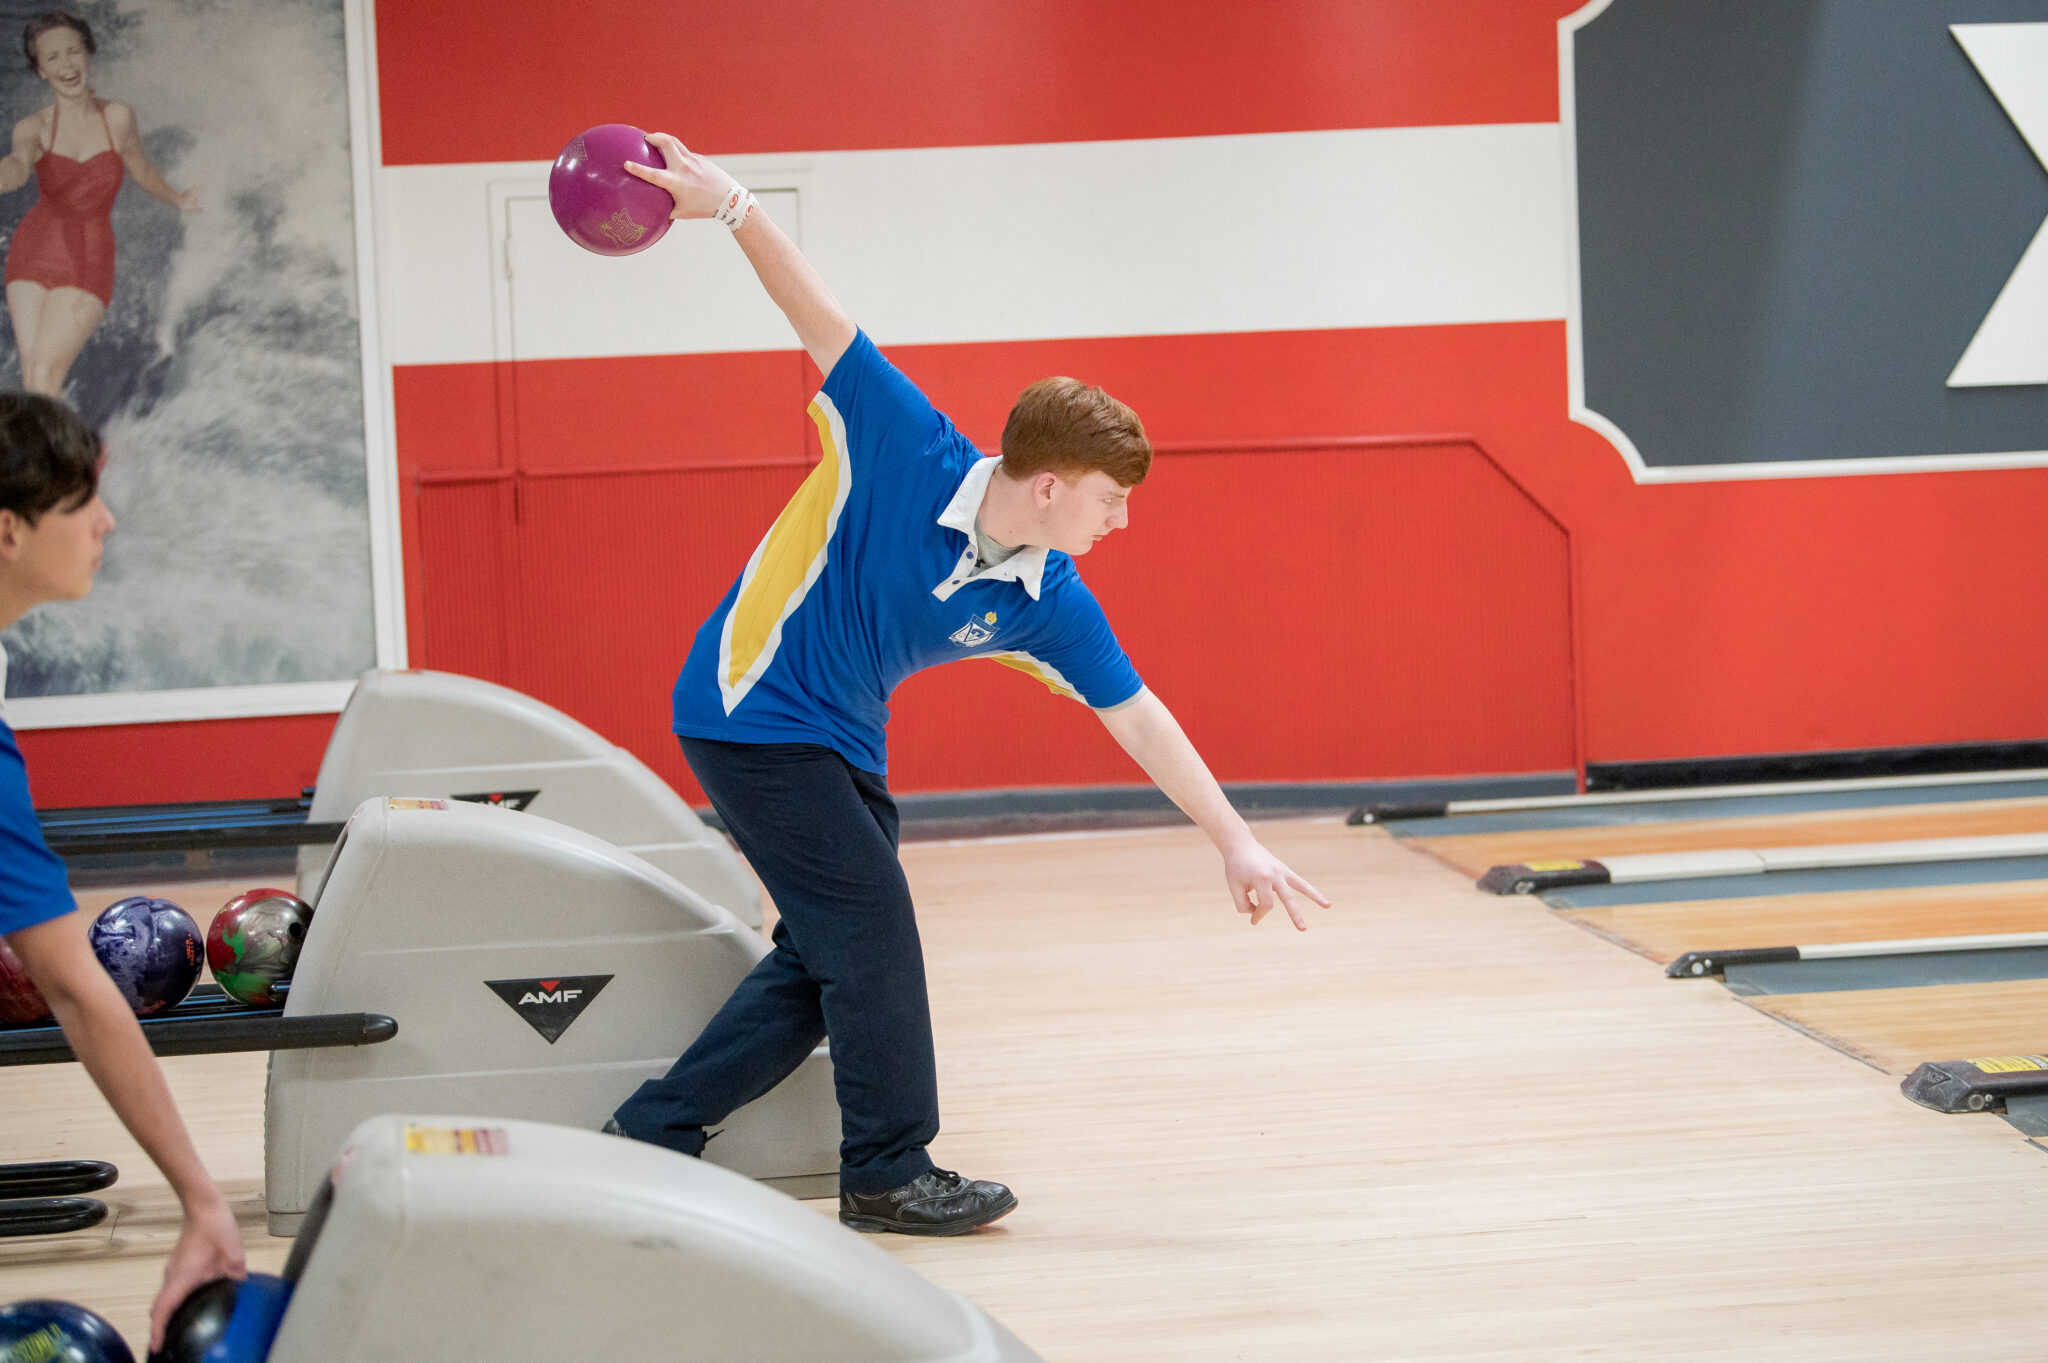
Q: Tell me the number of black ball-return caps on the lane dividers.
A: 4